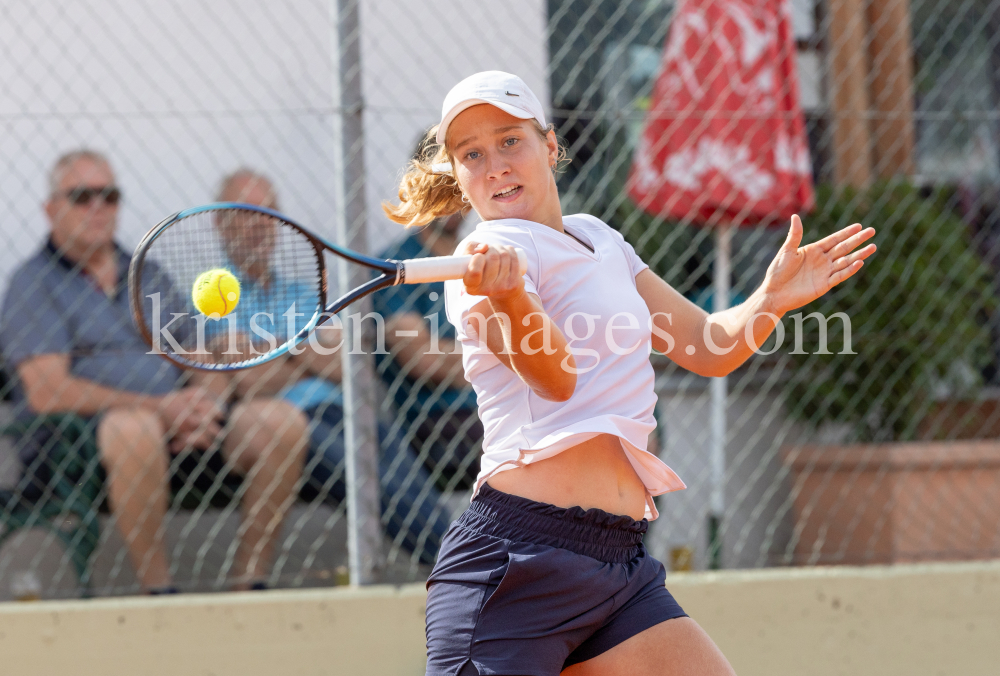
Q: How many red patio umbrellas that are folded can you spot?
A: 1